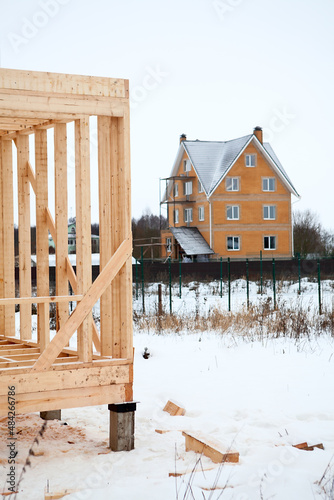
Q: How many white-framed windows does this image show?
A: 15